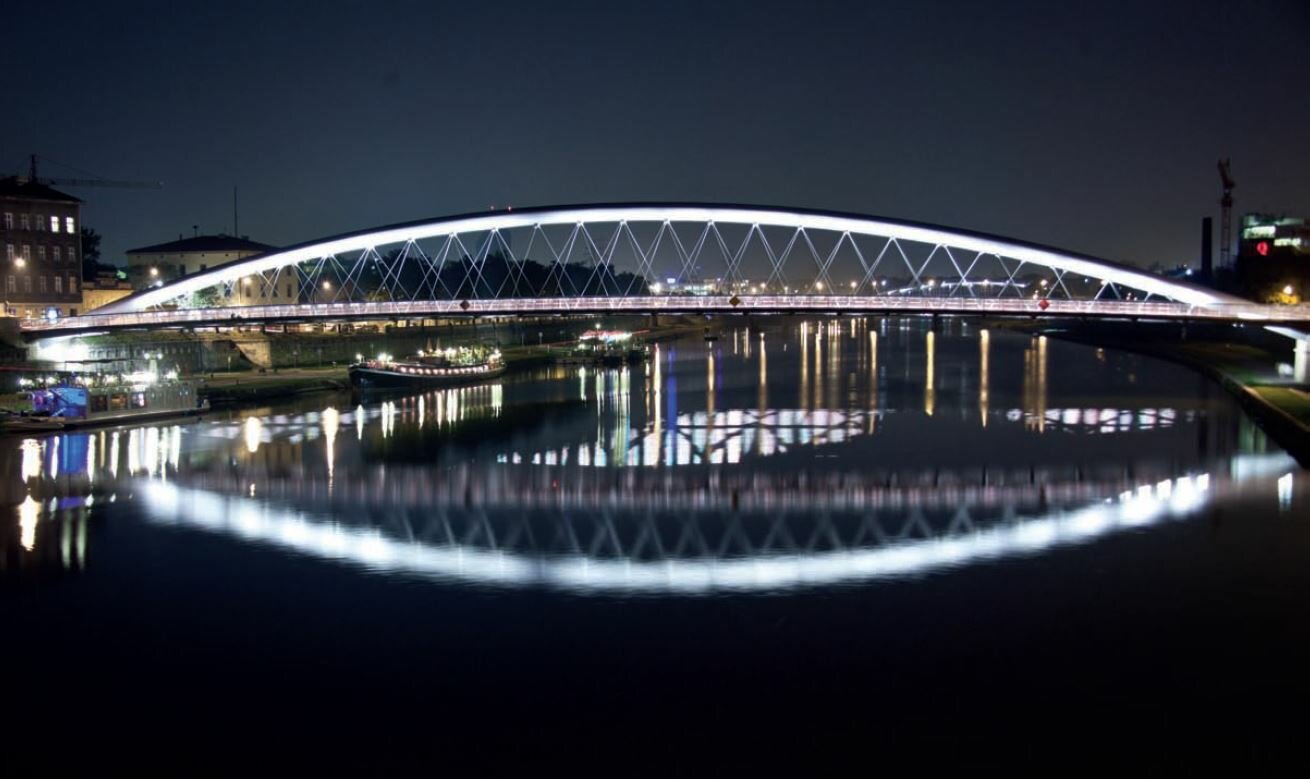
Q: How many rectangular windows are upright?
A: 15